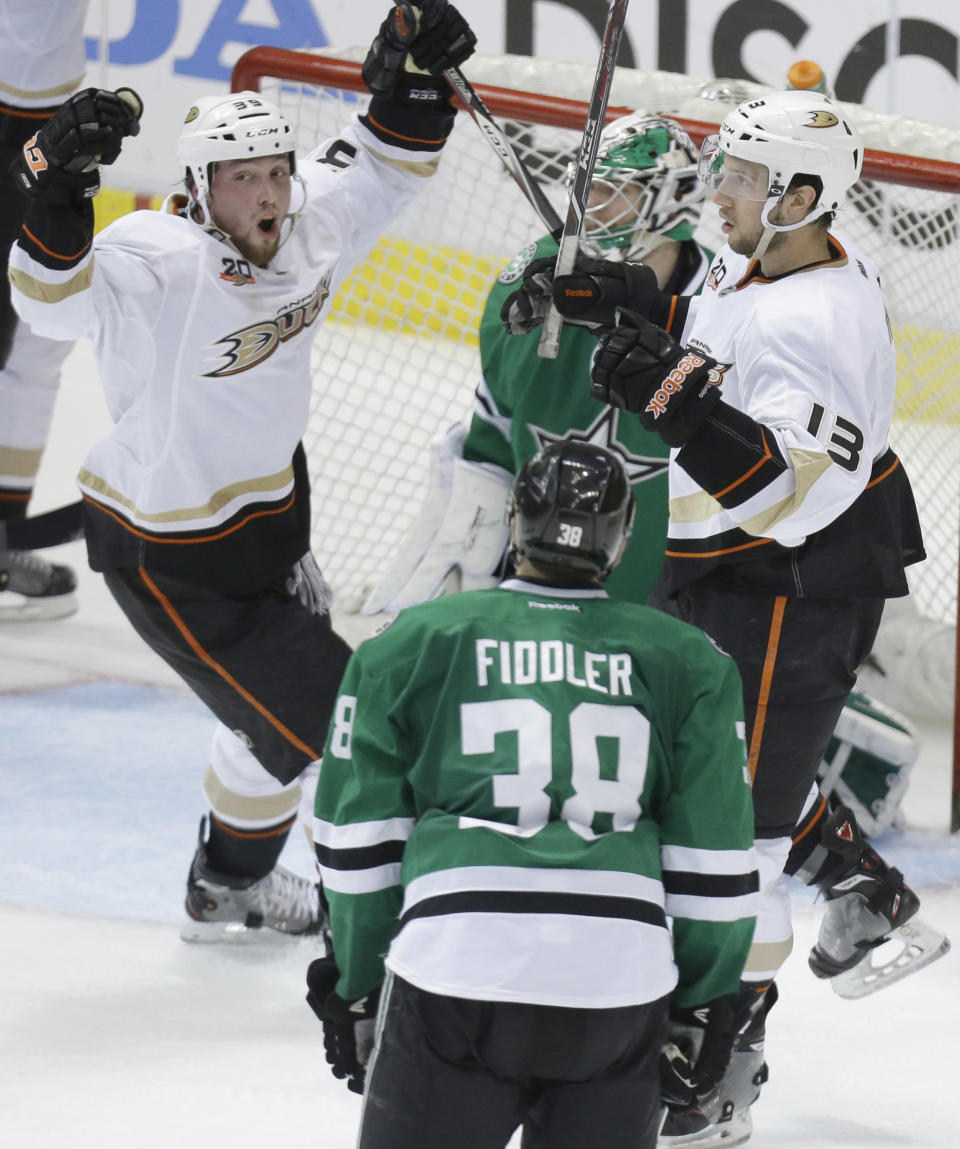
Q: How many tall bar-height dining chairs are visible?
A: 0